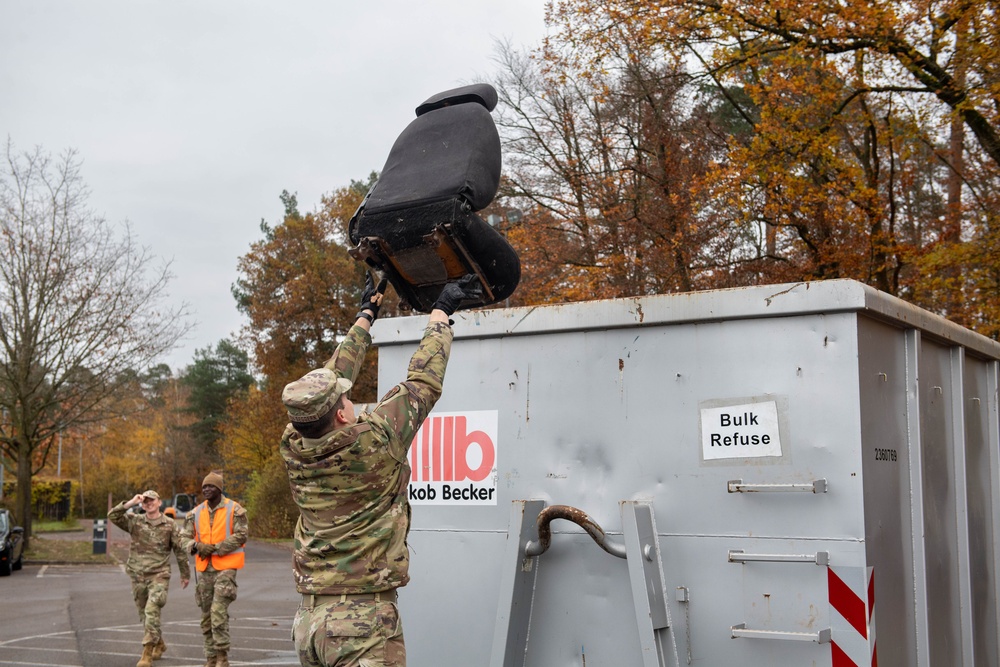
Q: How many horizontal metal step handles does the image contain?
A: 3